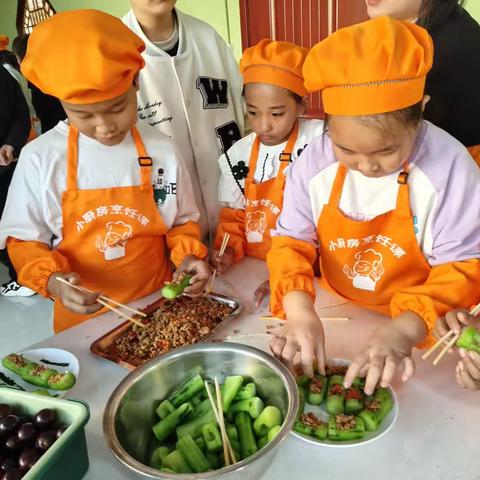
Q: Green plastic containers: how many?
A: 1